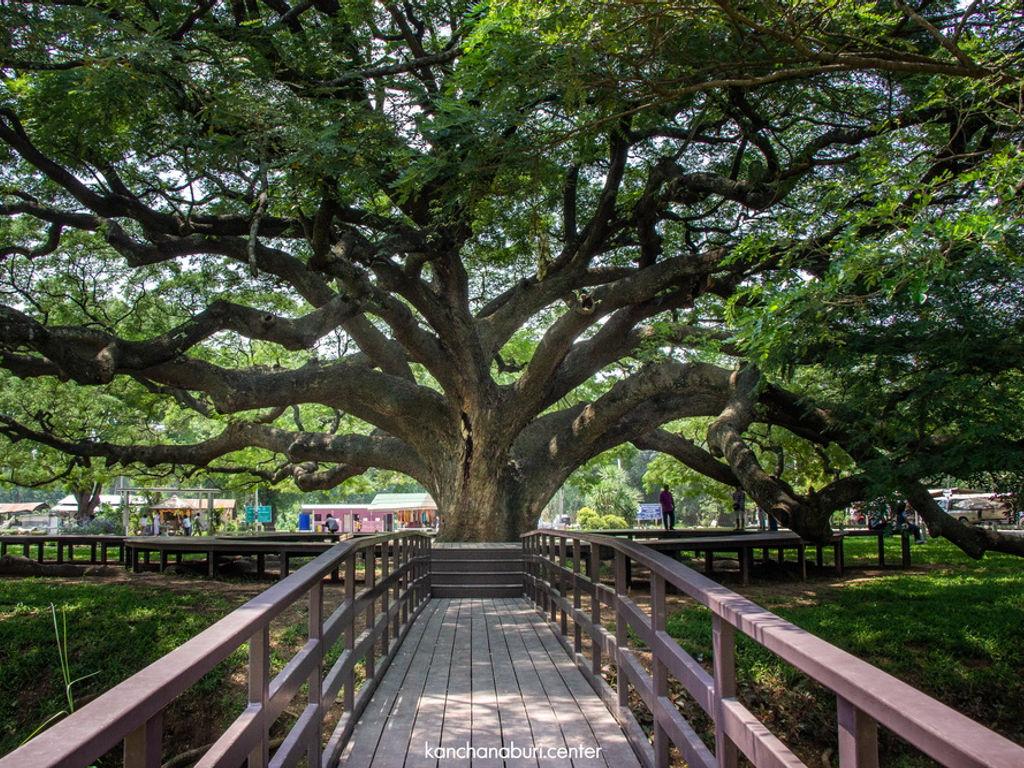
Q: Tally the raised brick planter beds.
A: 0